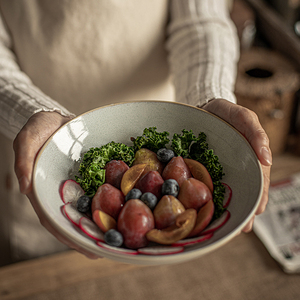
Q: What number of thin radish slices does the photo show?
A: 8